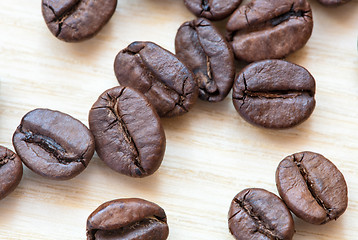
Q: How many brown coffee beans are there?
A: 13